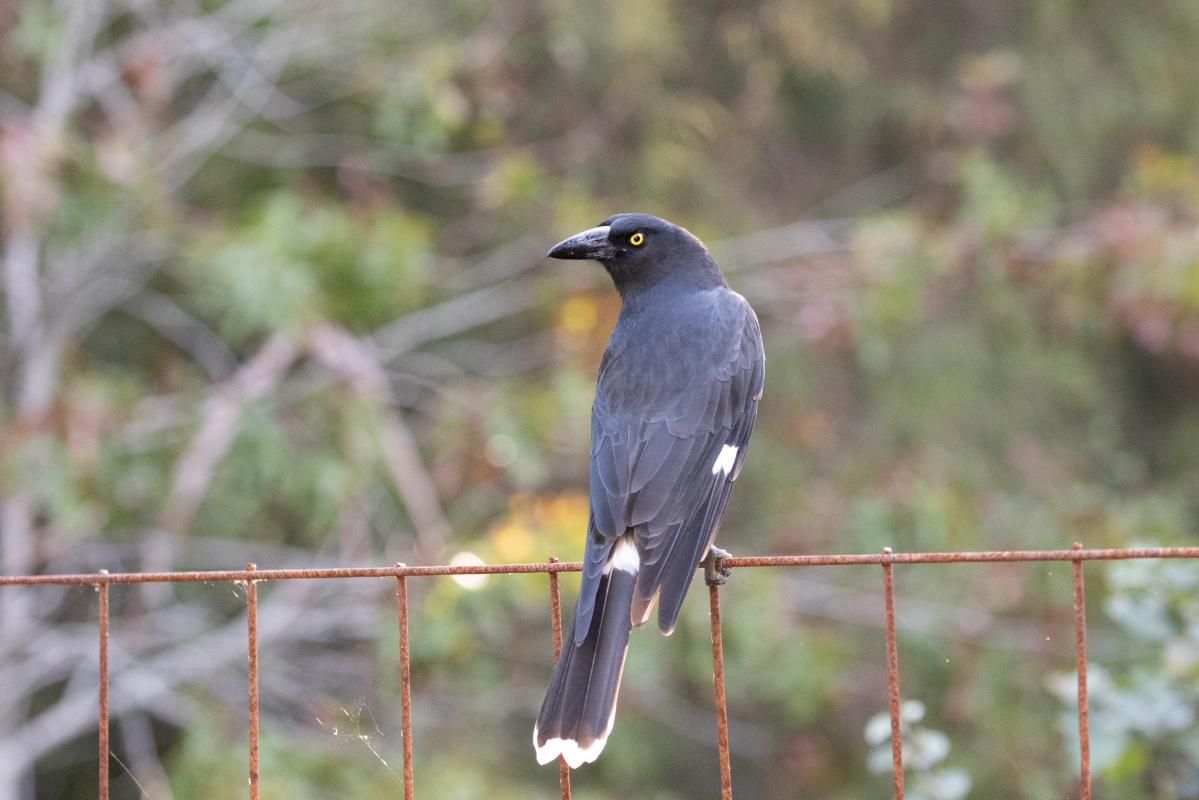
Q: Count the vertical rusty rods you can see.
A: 7